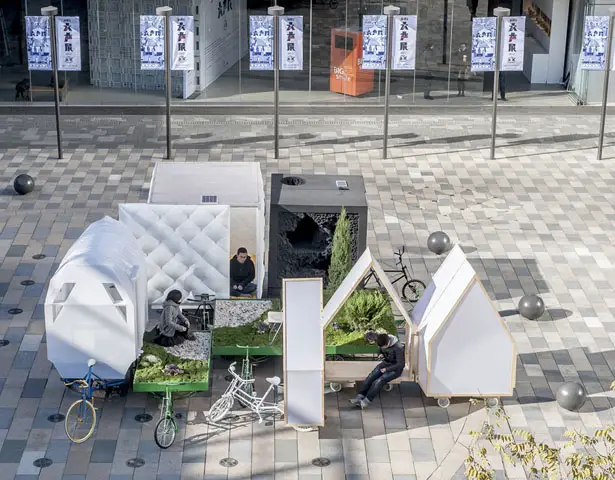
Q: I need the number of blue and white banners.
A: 6